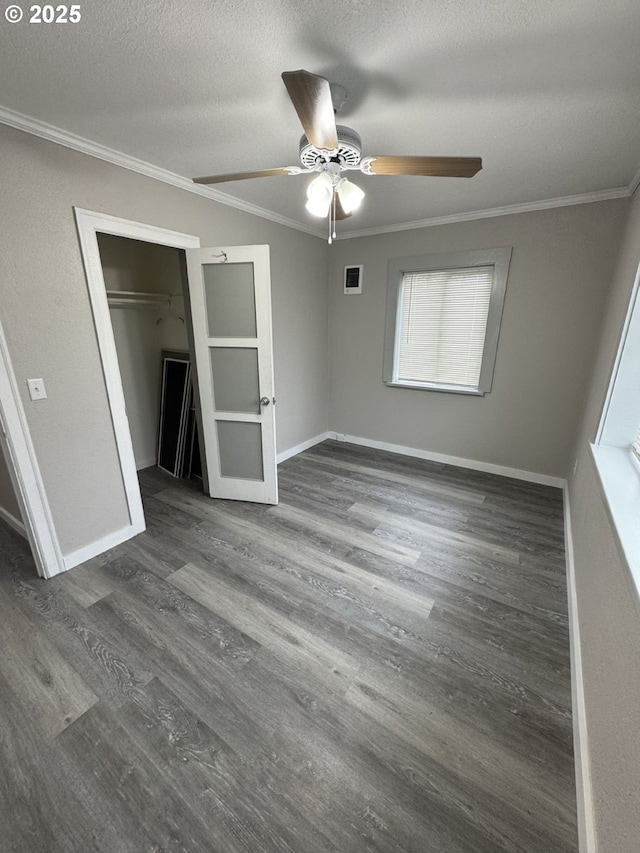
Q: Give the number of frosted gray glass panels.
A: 3